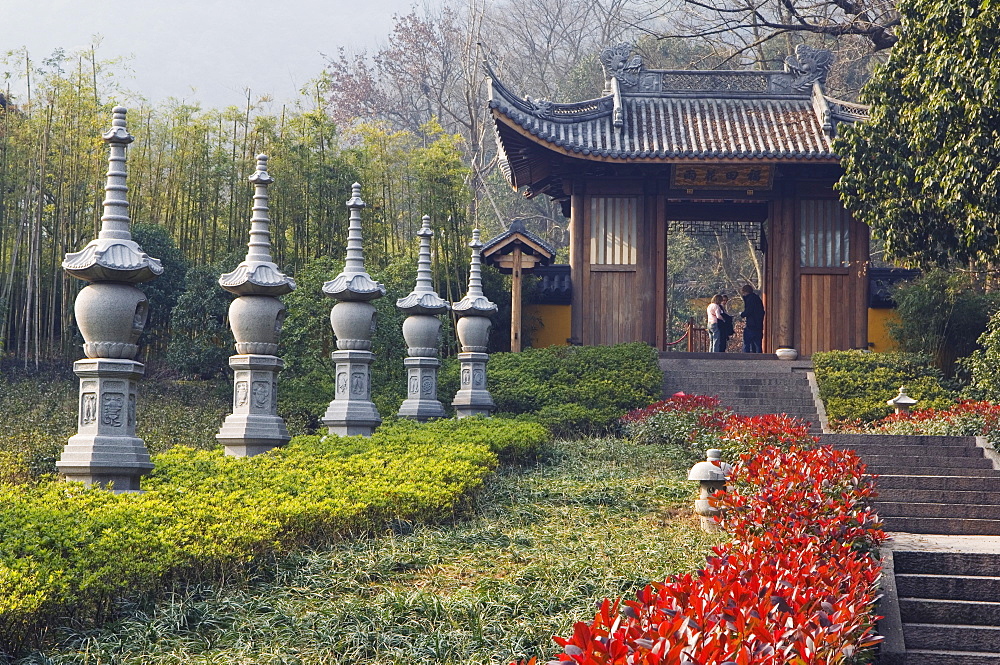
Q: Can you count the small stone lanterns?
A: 2